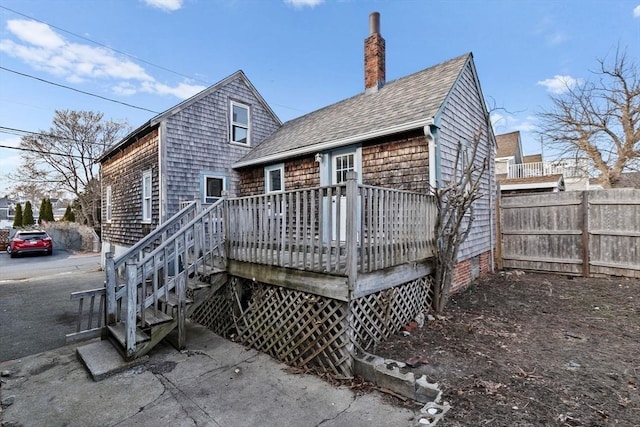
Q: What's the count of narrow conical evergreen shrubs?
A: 5